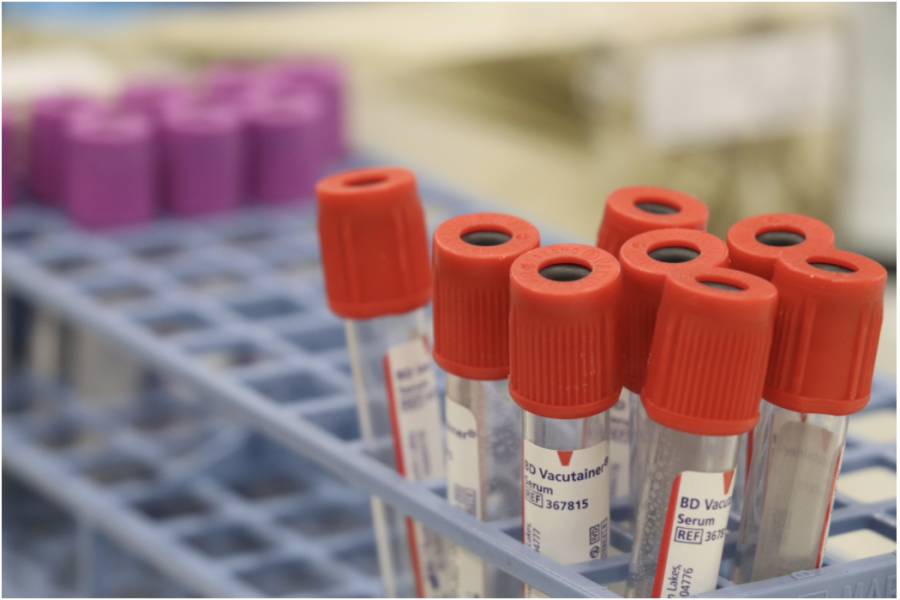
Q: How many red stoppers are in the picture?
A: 8